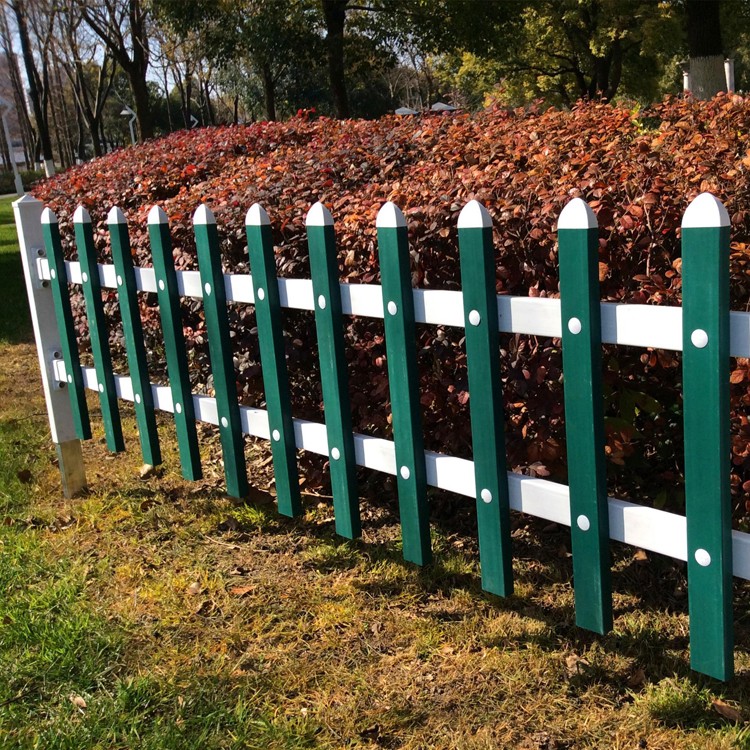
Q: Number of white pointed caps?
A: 11